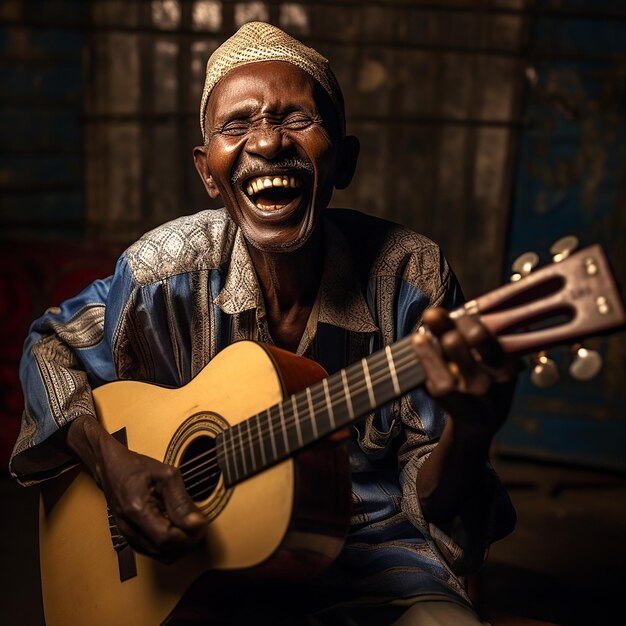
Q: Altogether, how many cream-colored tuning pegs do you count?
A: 4